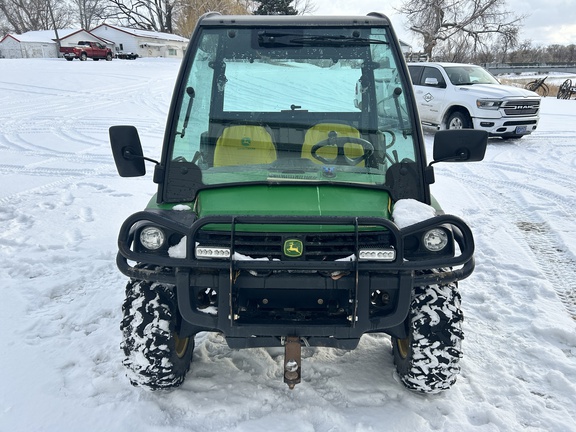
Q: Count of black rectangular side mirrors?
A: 2